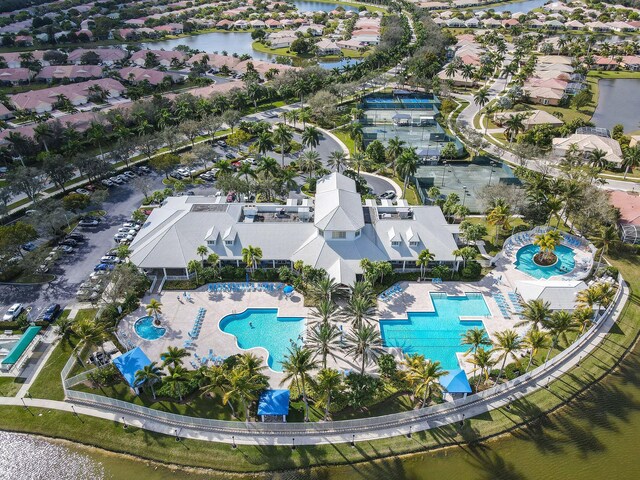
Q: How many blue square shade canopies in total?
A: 3